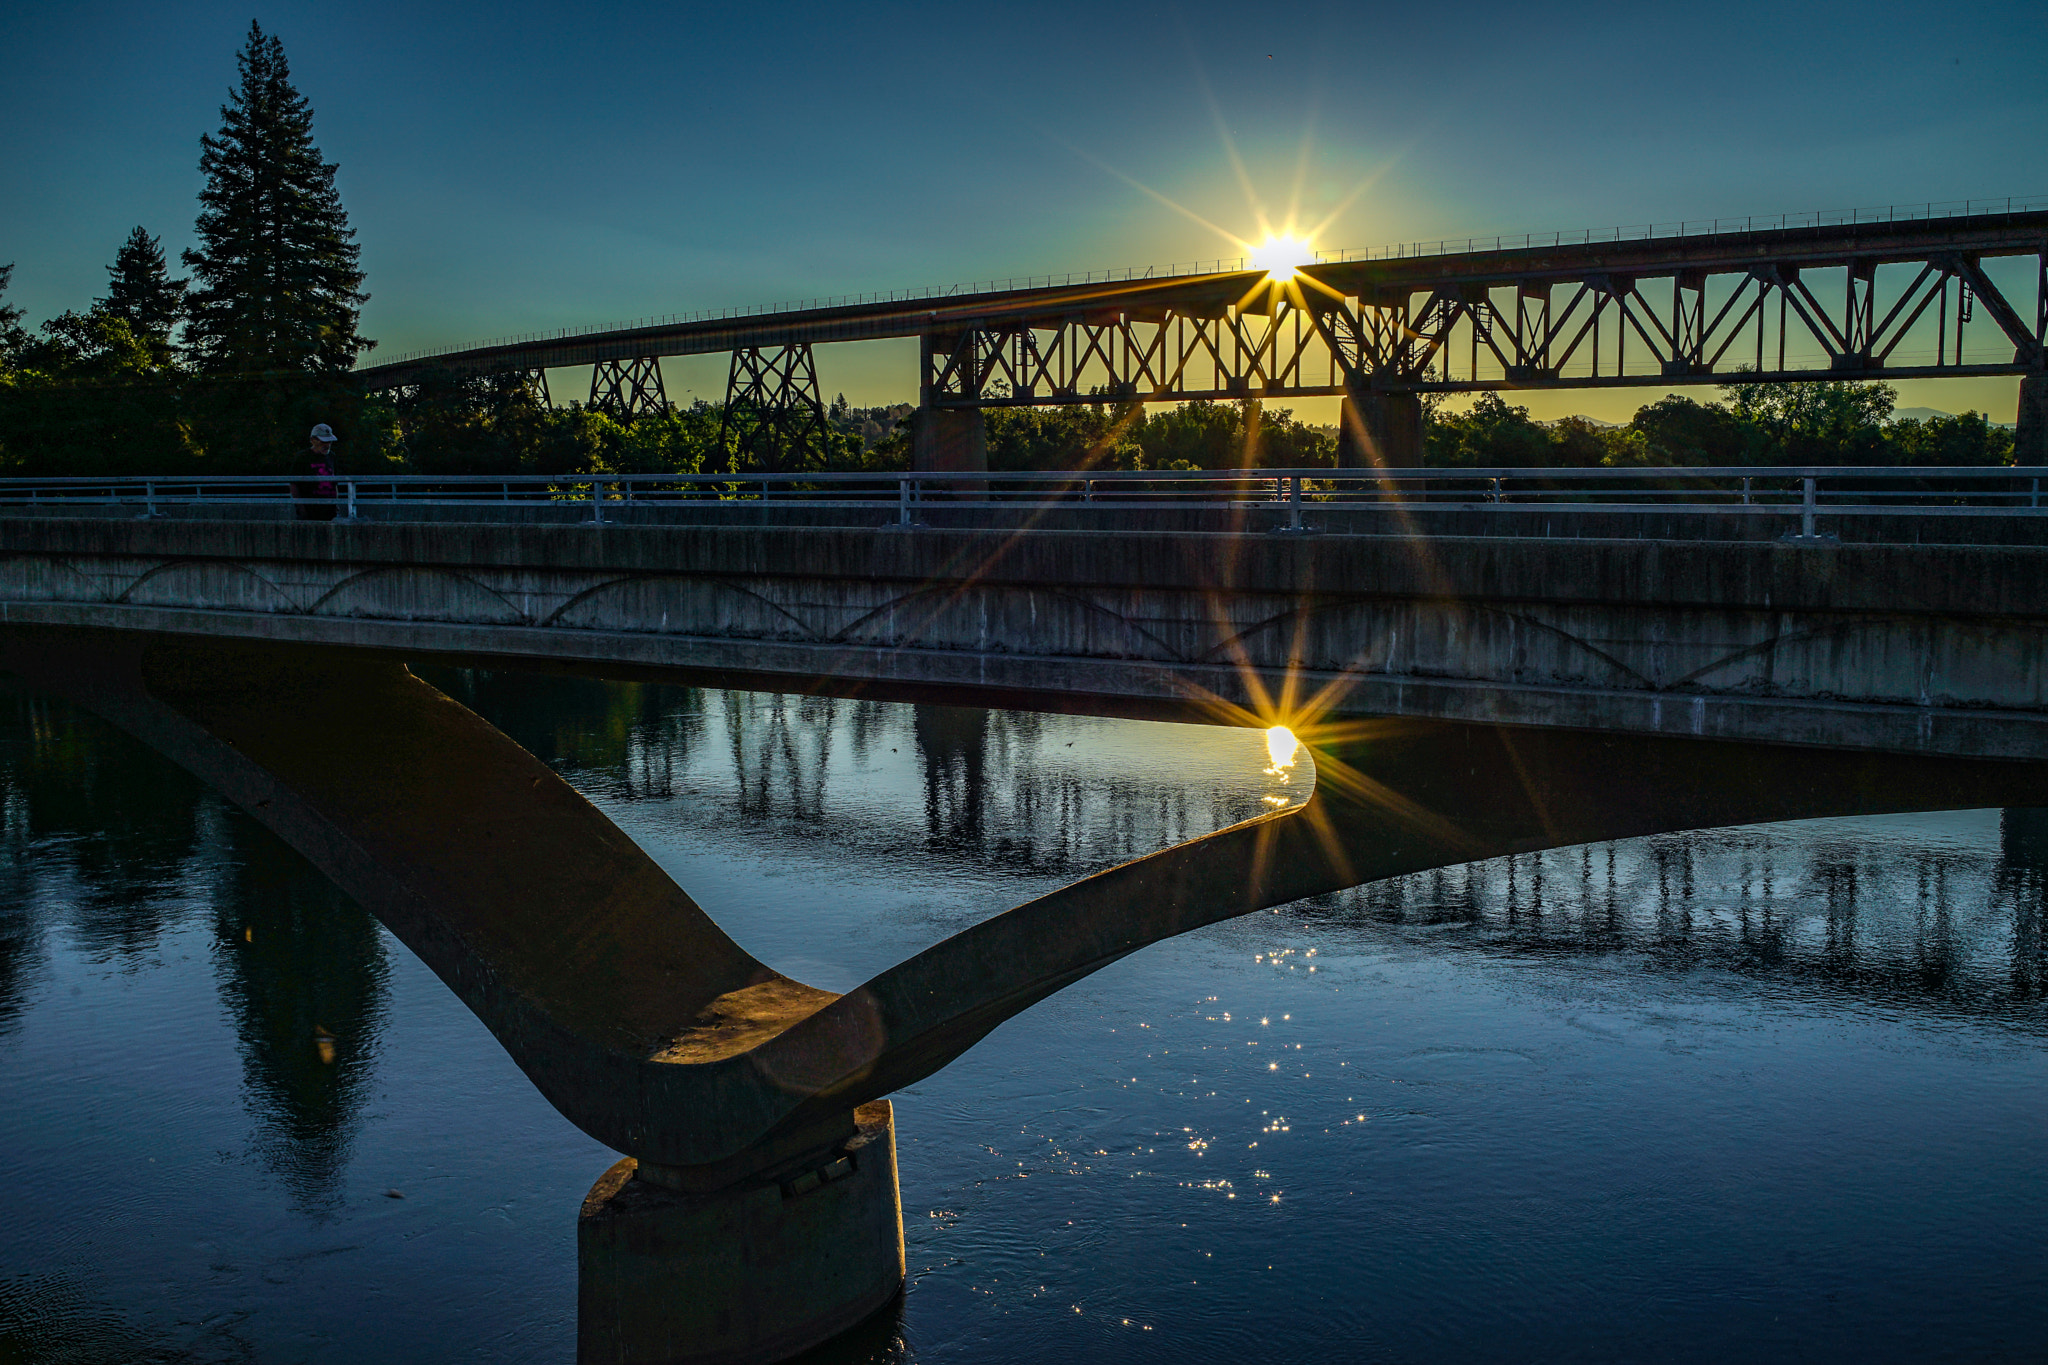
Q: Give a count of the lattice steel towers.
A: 3